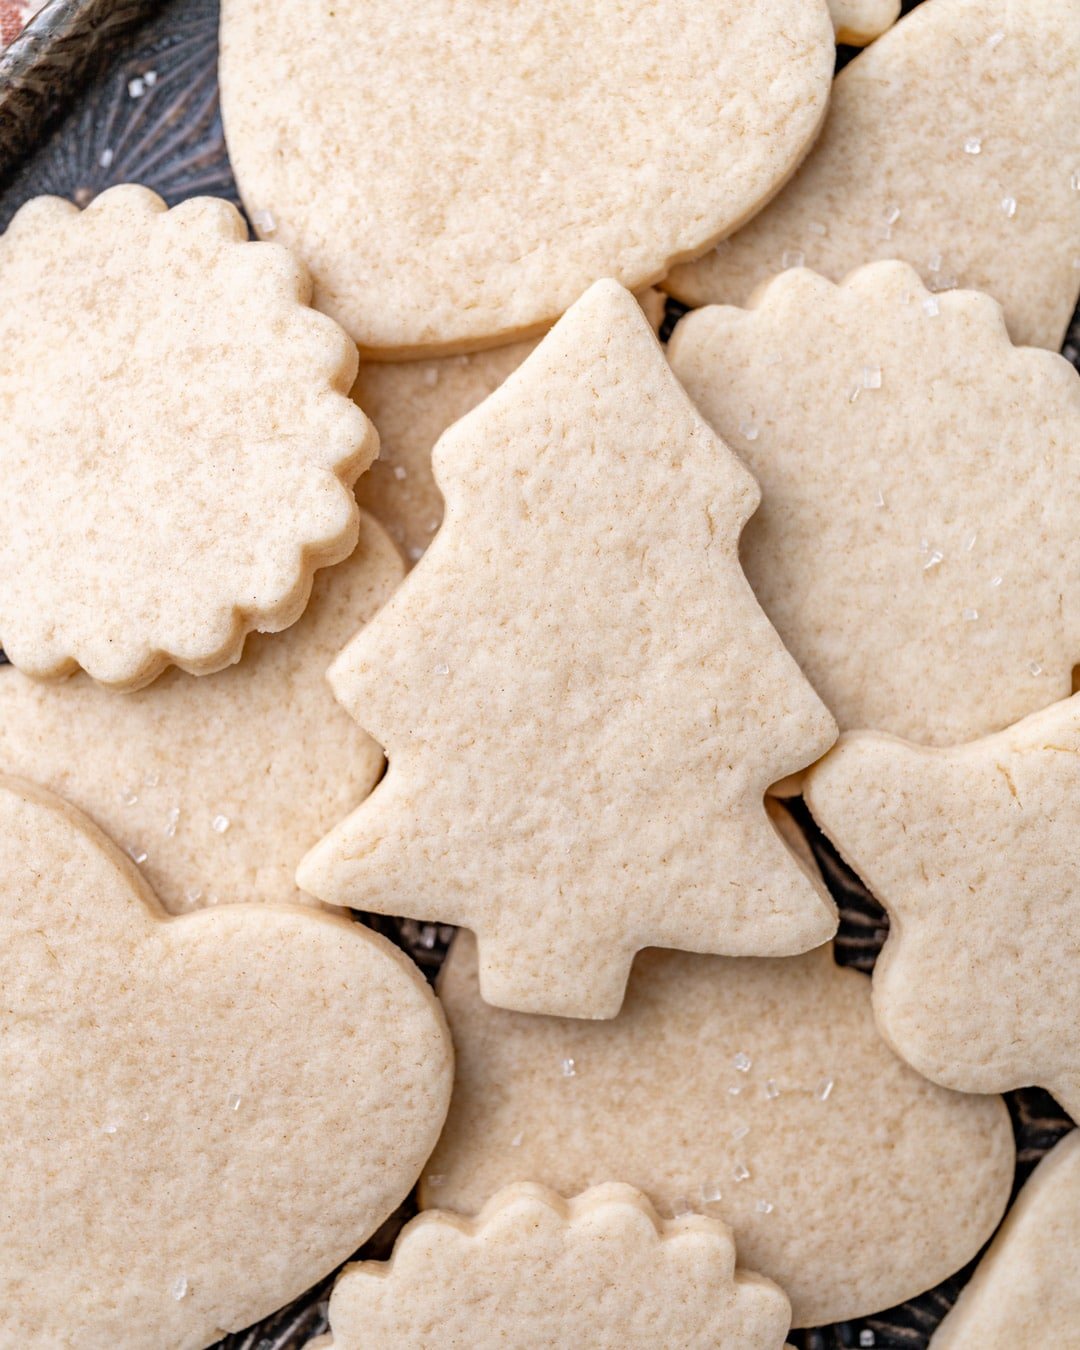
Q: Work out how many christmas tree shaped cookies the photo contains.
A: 1